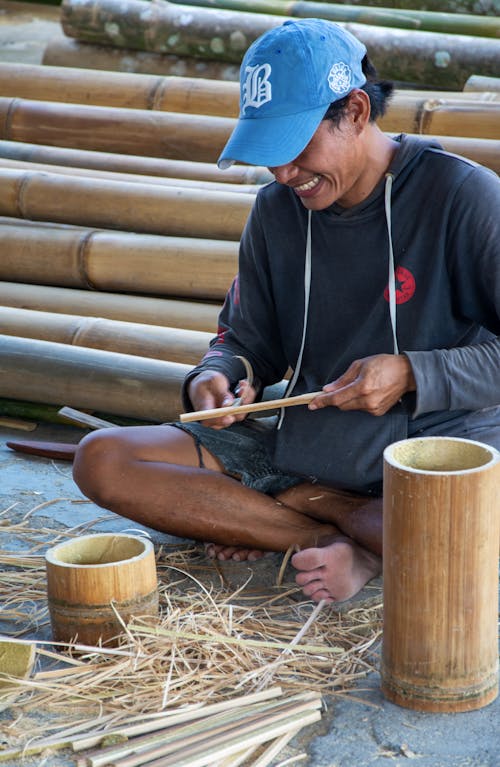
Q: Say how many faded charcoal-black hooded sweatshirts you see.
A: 1